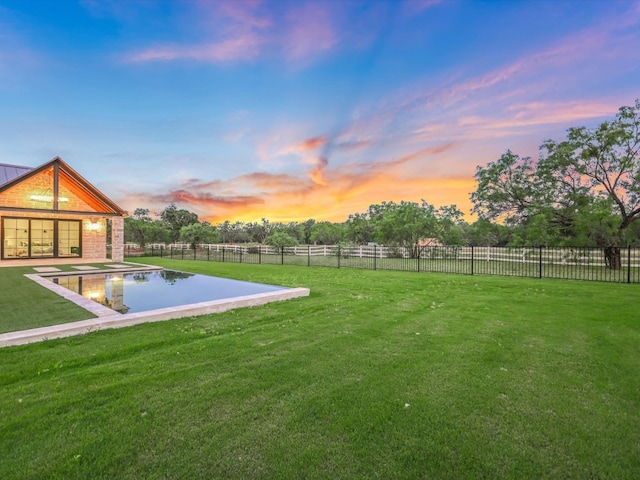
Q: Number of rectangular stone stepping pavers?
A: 3